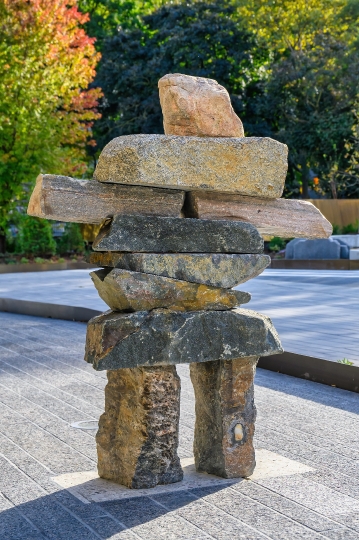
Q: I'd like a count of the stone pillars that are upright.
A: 2